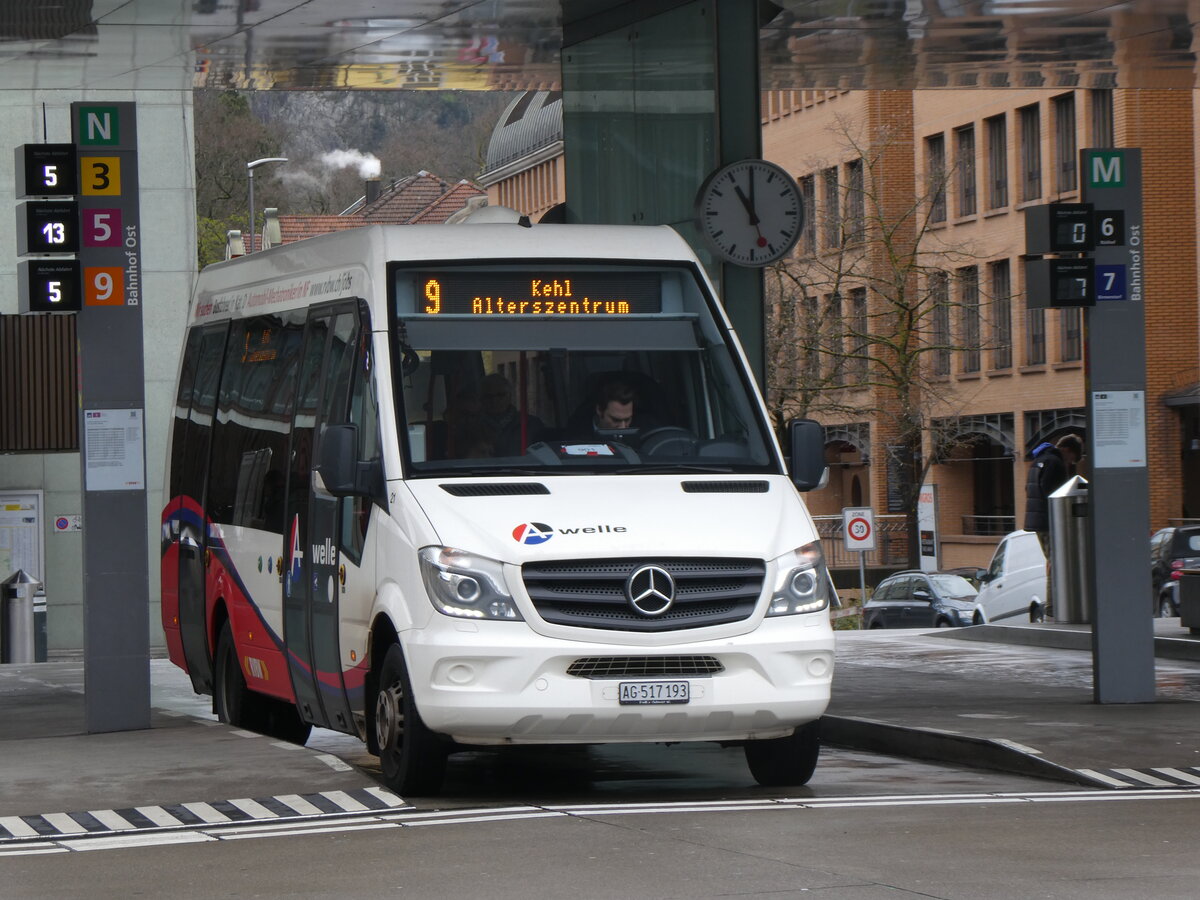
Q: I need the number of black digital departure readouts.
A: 5